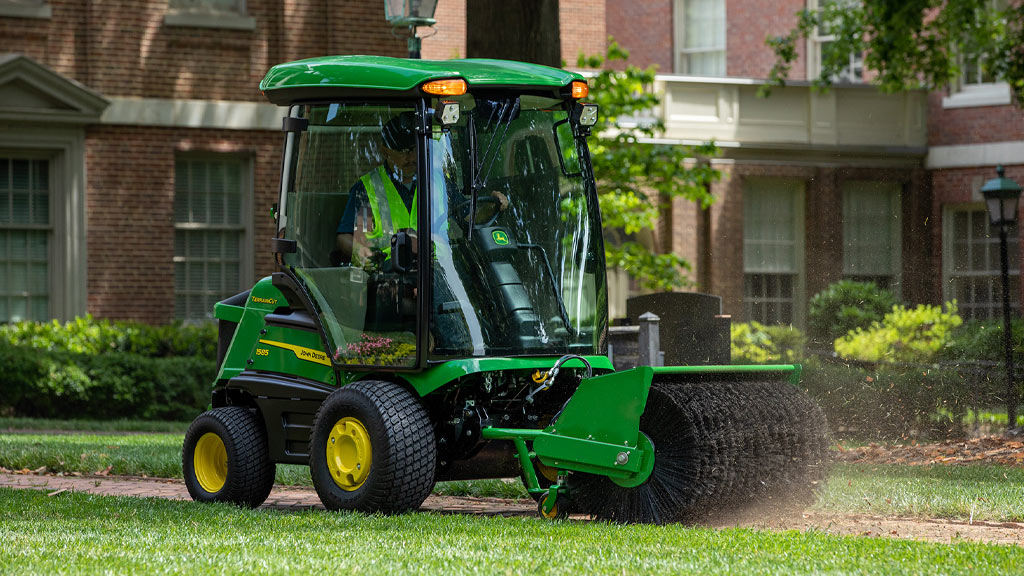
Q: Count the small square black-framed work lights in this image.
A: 2